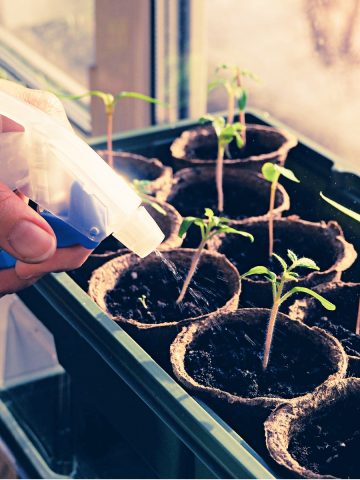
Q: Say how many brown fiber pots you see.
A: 9